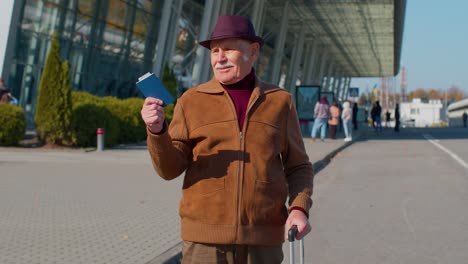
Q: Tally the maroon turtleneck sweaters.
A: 1